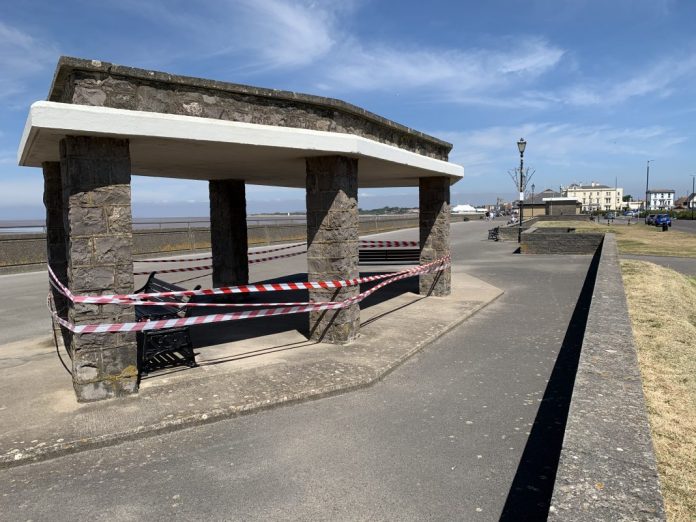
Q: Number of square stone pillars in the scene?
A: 5